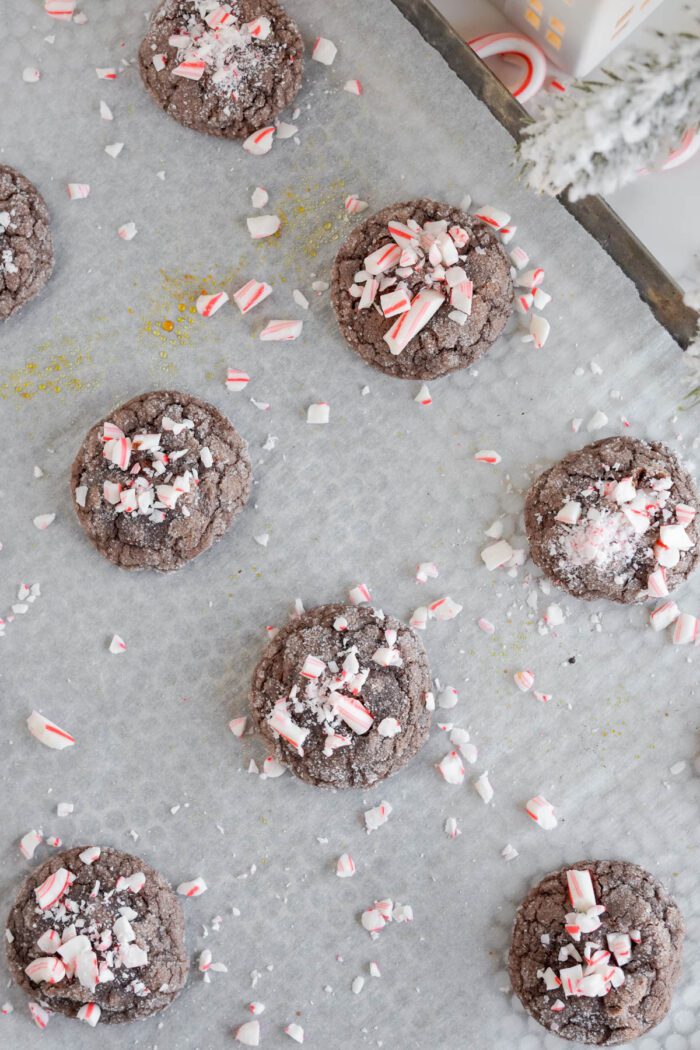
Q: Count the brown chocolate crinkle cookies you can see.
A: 8